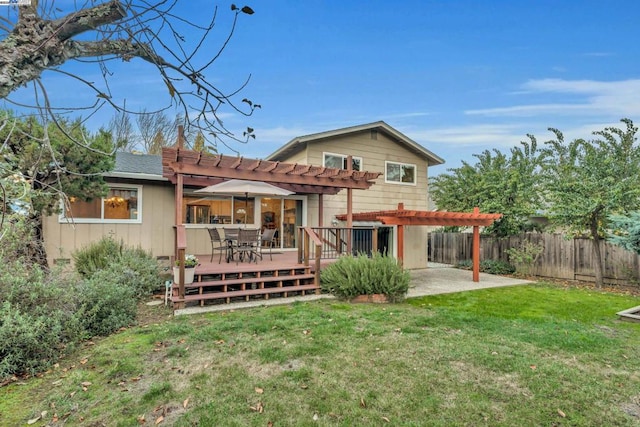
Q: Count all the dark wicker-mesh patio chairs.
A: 4